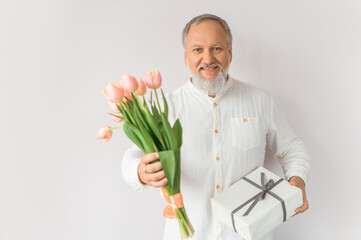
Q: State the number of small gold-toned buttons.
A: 5